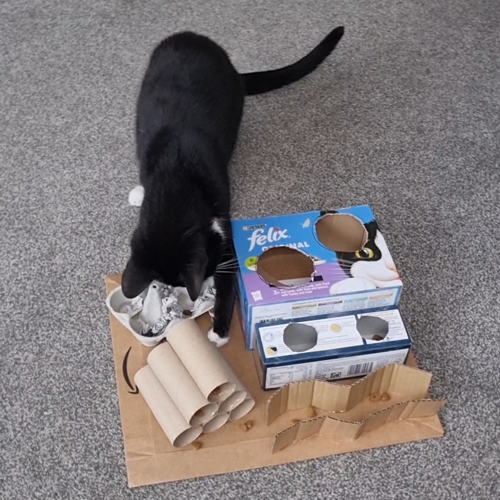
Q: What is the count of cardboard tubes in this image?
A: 6